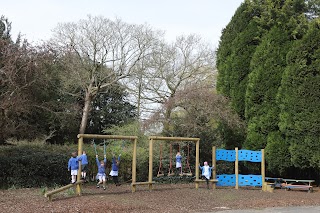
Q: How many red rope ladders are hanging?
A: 4